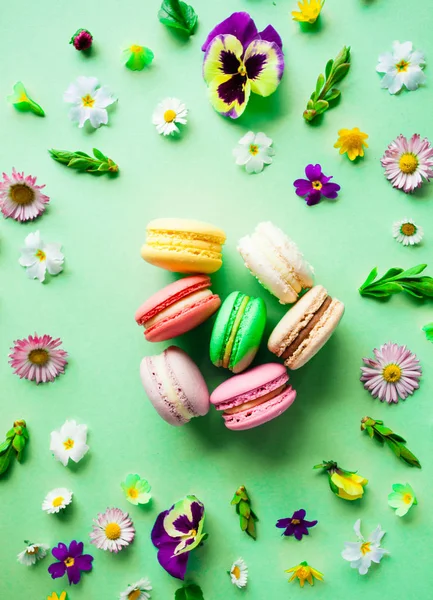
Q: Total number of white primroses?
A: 6